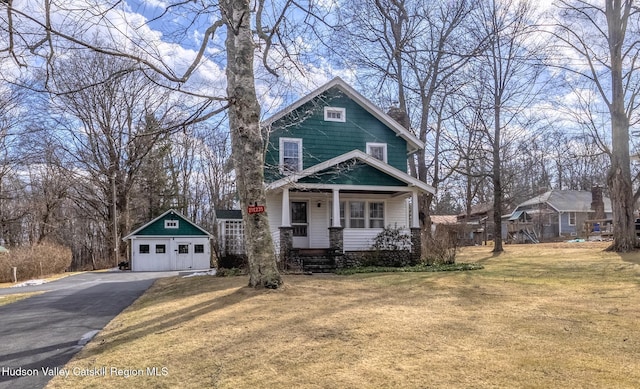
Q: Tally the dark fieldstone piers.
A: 3